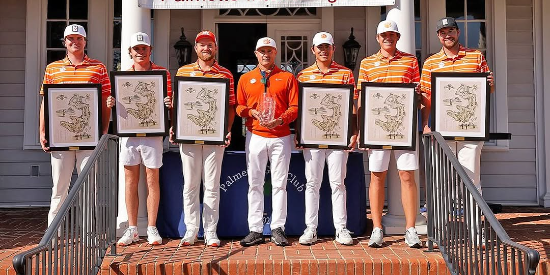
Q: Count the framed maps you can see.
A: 6